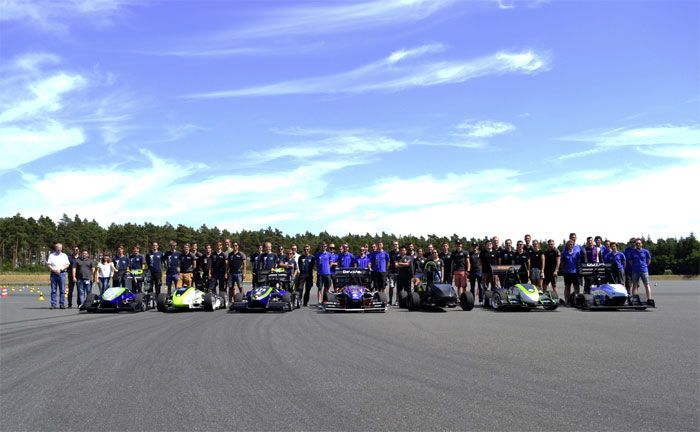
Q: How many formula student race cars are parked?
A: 7